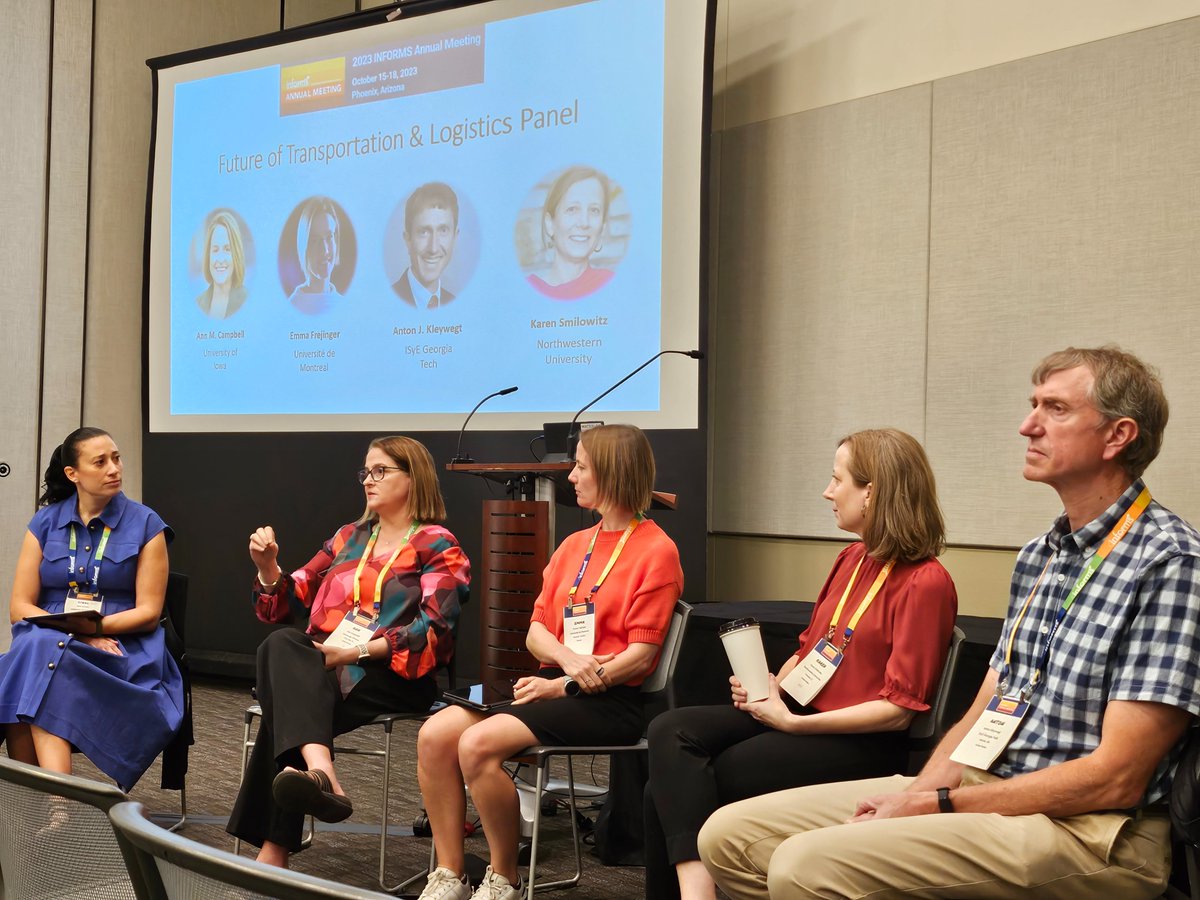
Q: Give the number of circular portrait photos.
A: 4